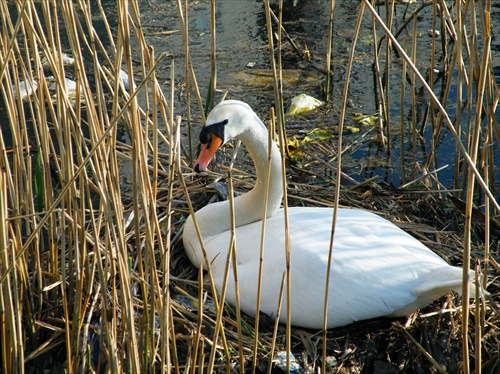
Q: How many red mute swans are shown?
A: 0